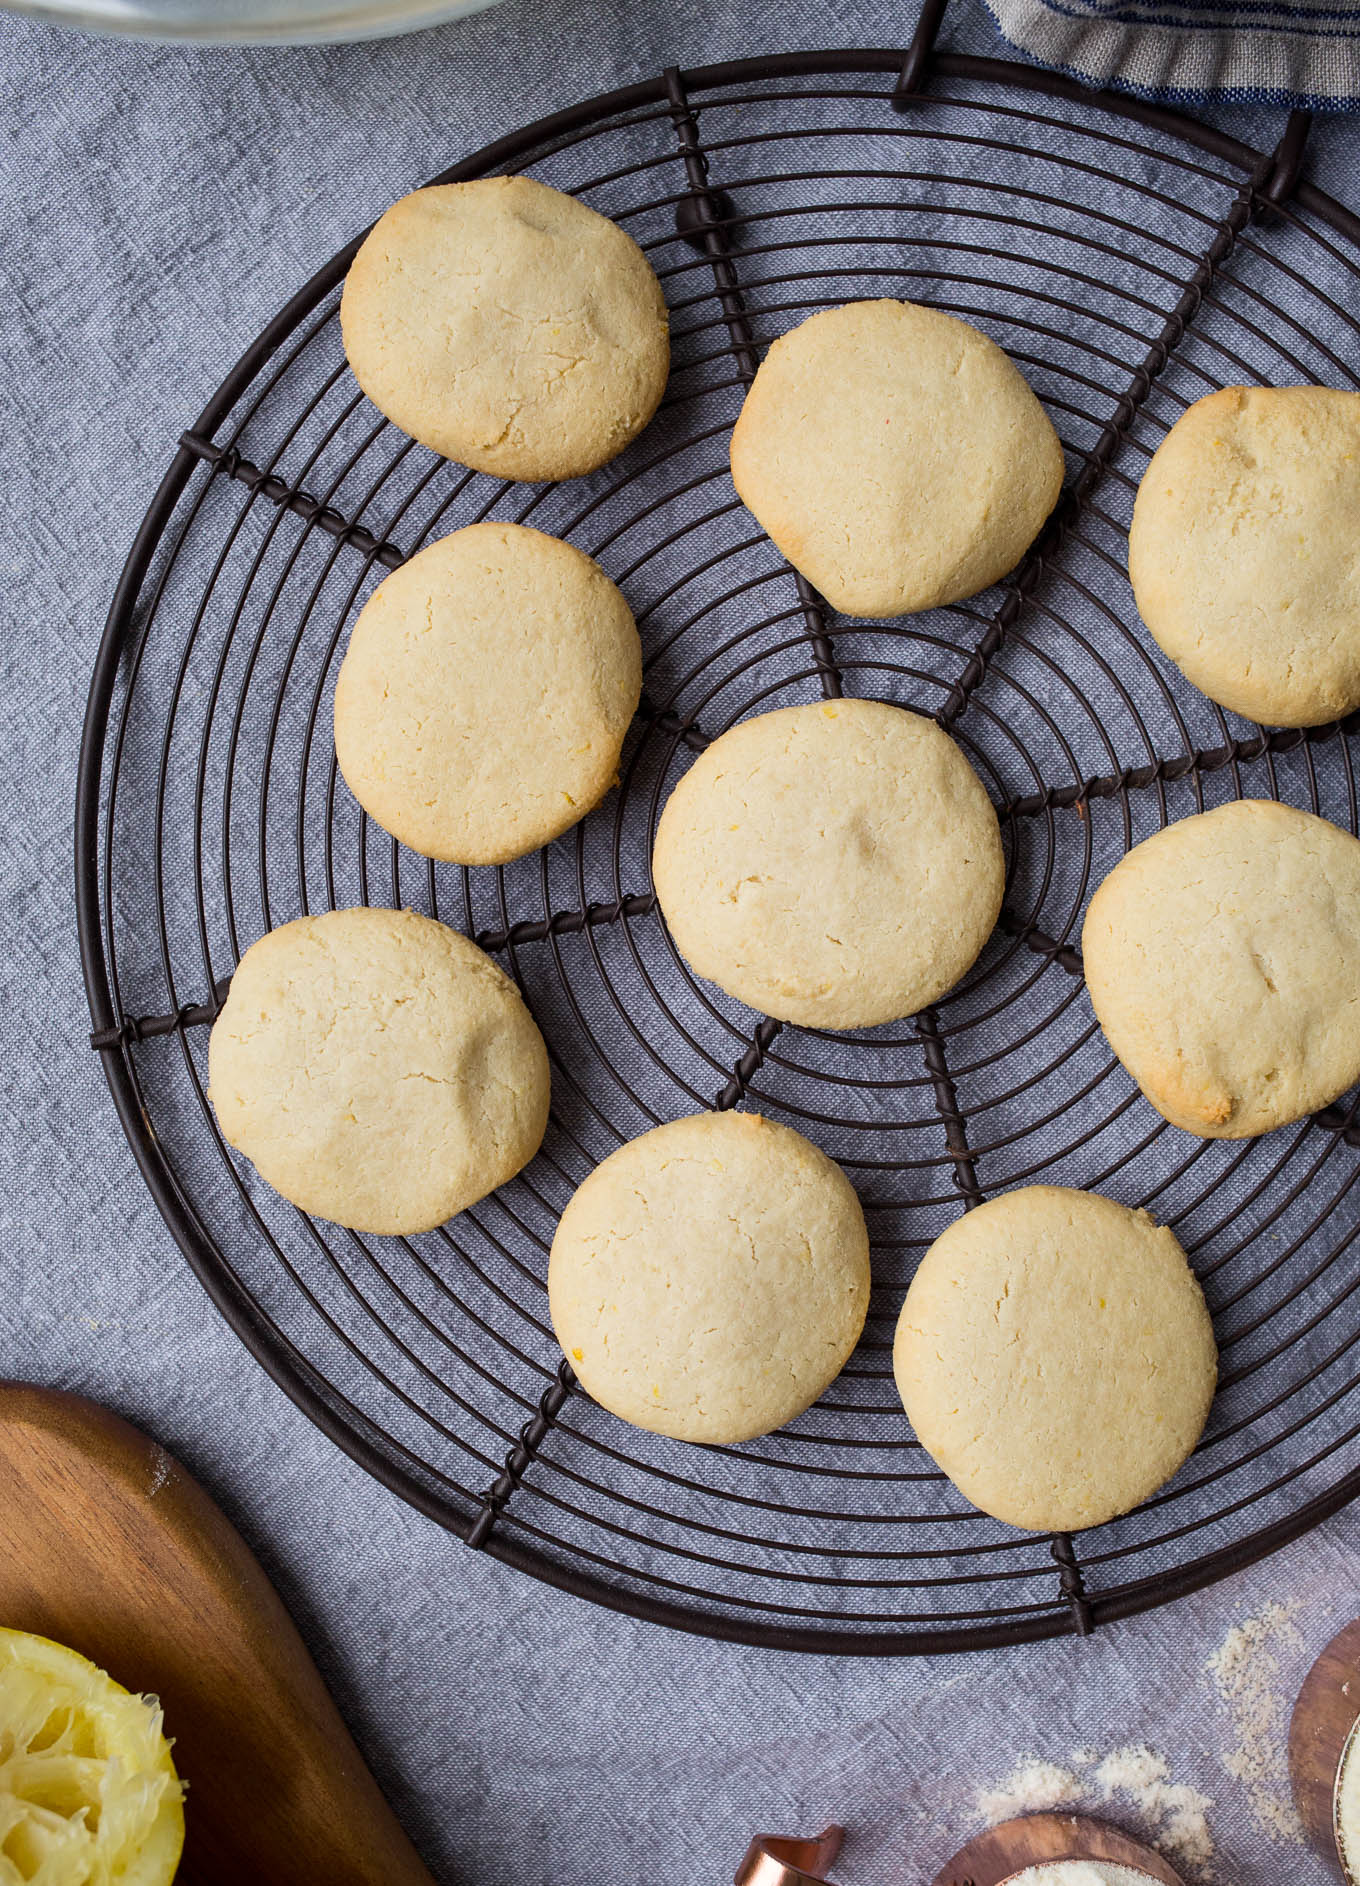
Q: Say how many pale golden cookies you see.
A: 9